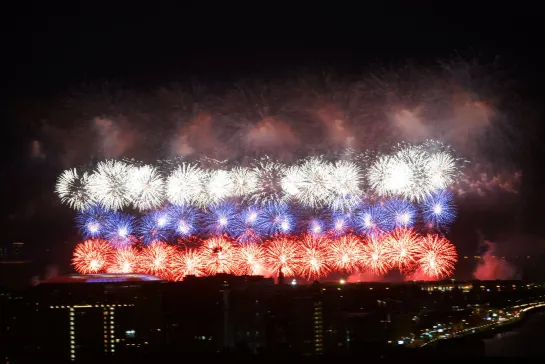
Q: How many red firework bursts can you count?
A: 12